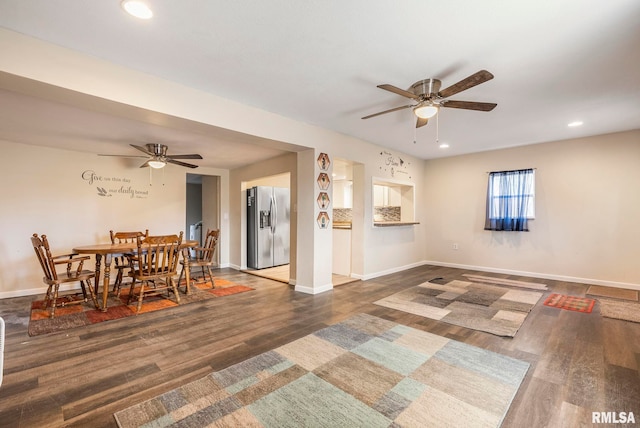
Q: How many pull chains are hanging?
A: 4